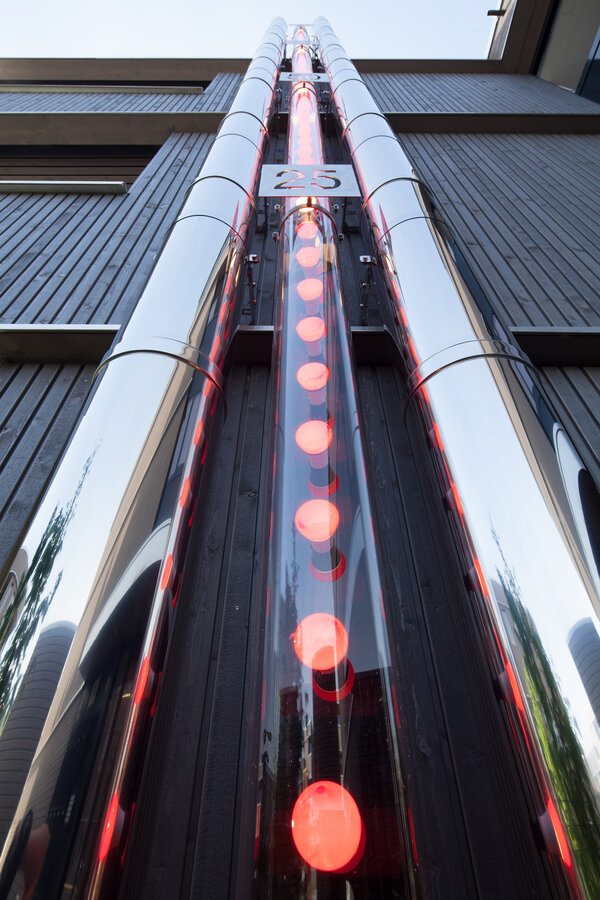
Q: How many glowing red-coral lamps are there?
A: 9